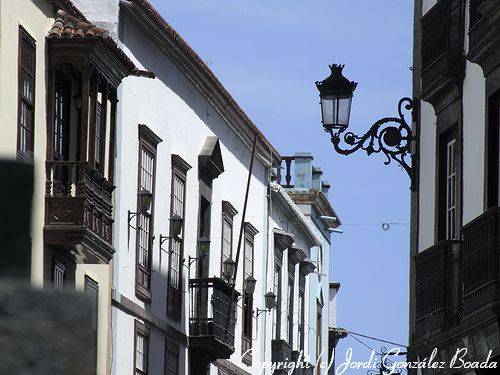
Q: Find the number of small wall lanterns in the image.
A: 6